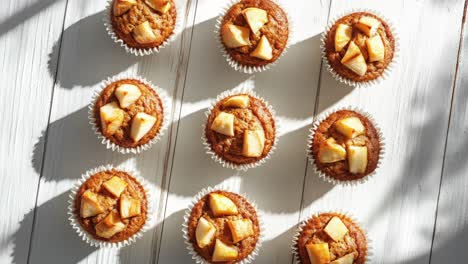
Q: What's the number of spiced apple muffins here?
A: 9